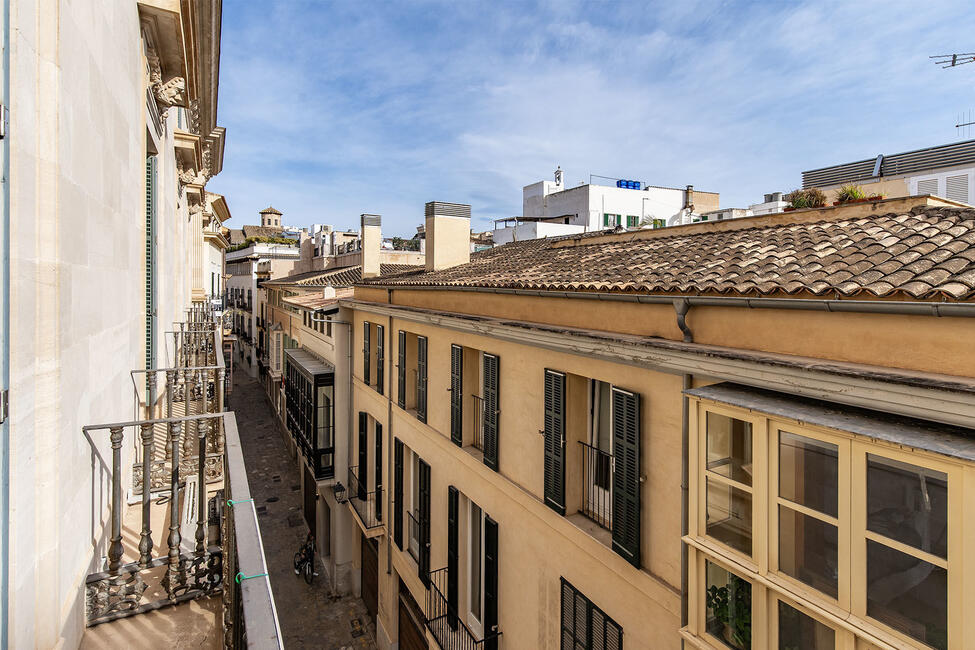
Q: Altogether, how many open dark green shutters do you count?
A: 14